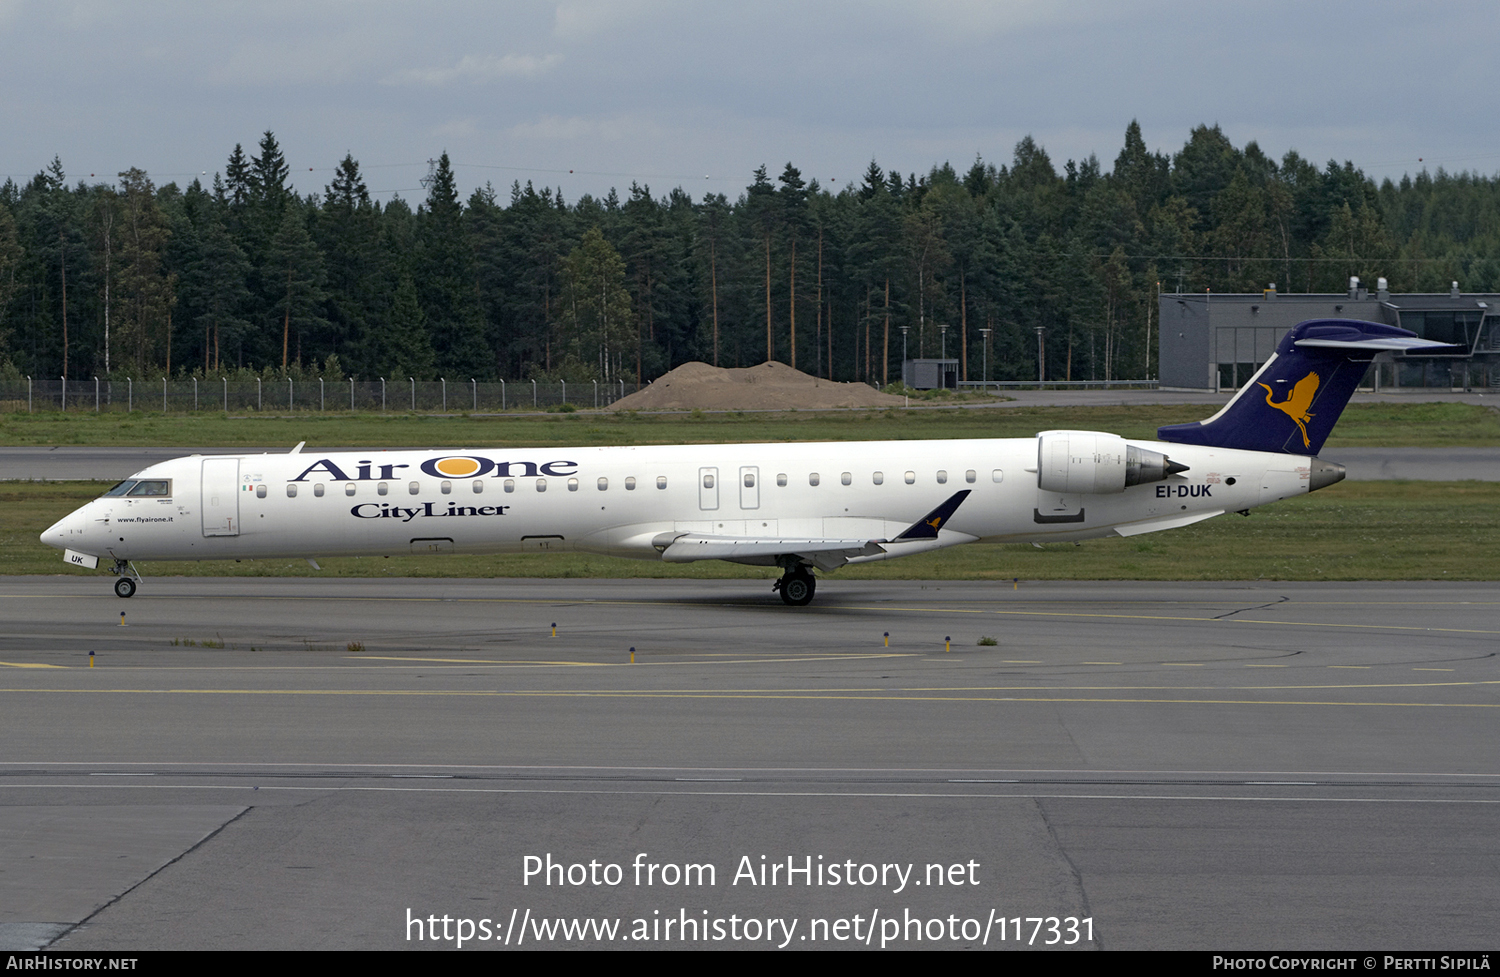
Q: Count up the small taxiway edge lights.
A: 7